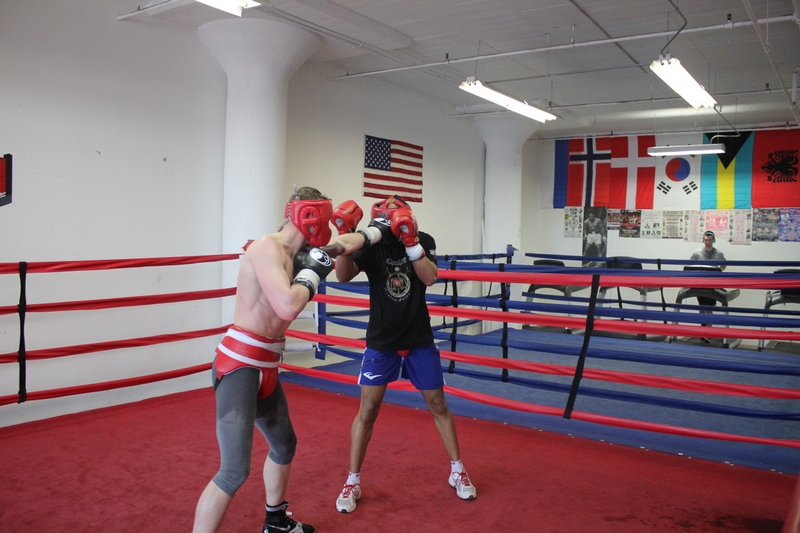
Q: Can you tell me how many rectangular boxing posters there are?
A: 11